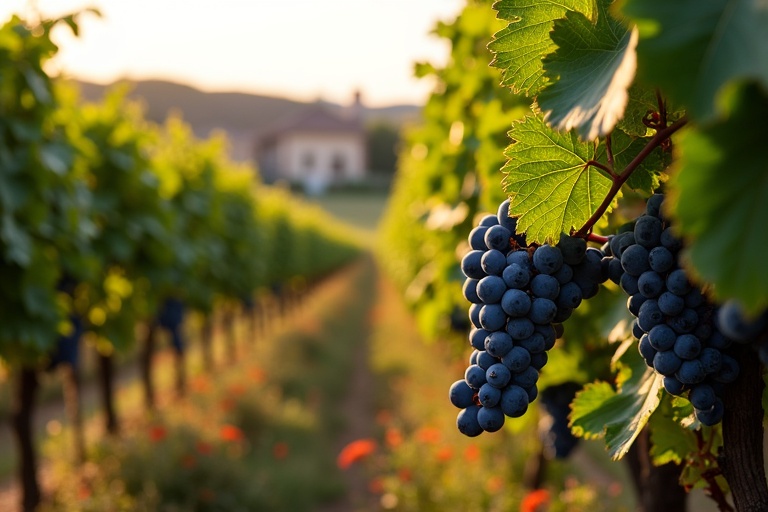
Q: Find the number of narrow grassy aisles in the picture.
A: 1